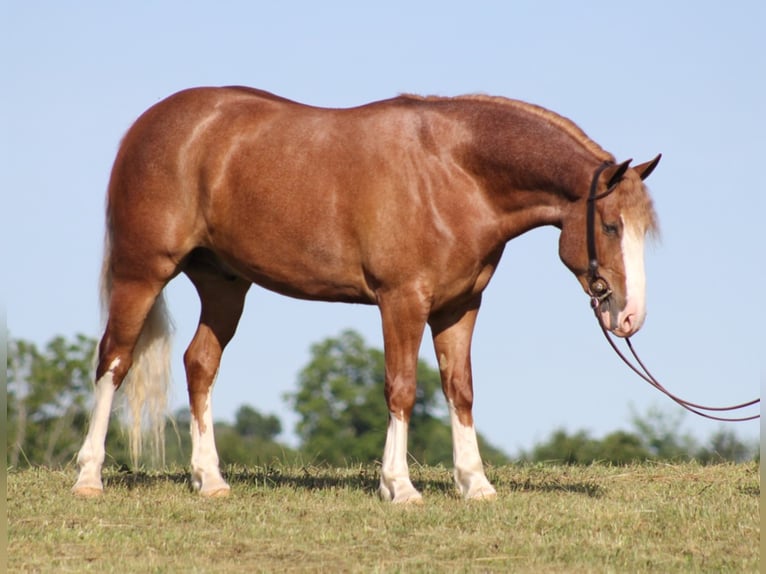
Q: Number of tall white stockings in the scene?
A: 4